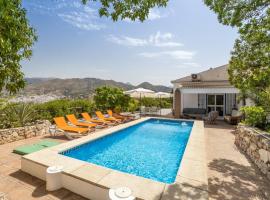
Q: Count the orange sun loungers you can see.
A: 5